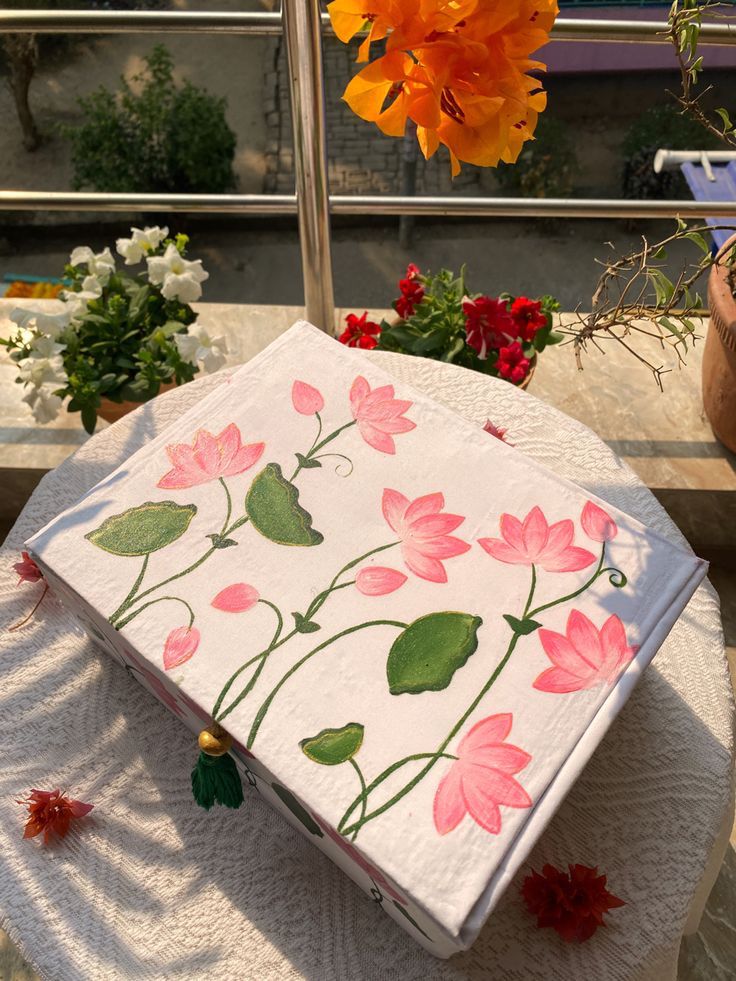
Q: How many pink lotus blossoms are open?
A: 6